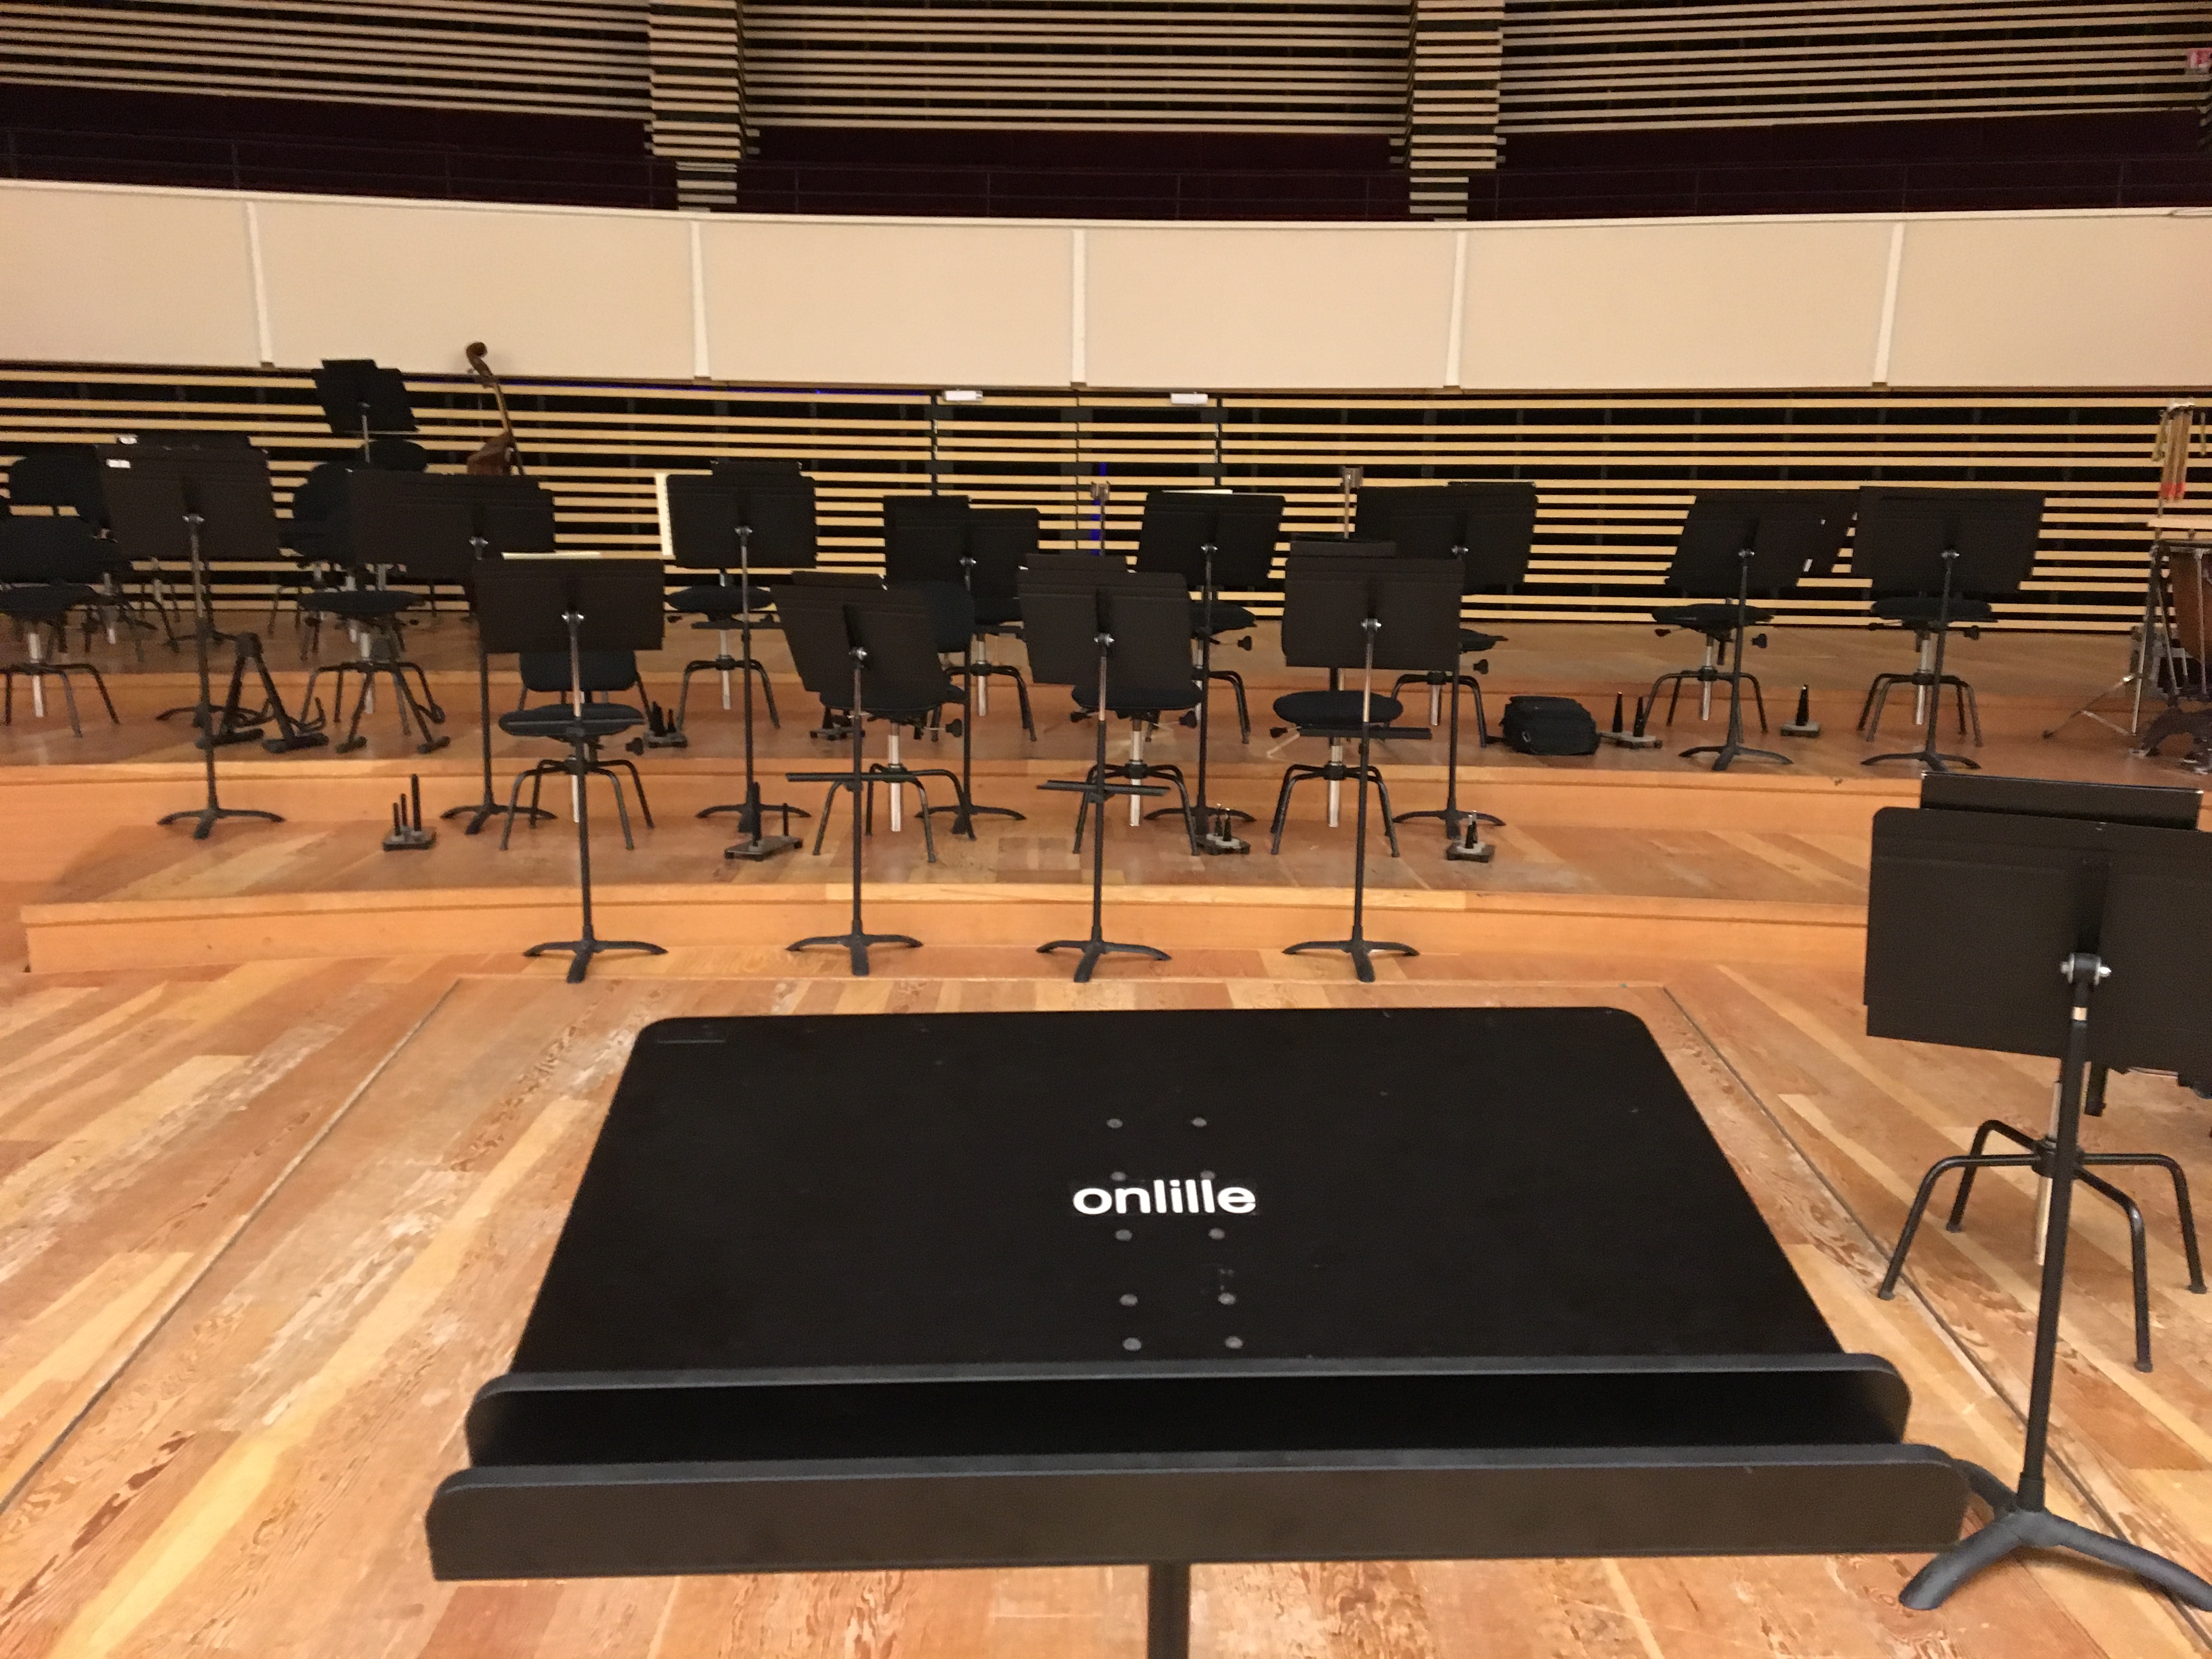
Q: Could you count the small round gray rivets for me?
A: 10